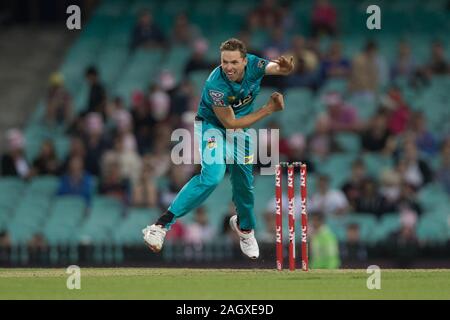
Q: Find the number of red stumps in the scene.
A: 3